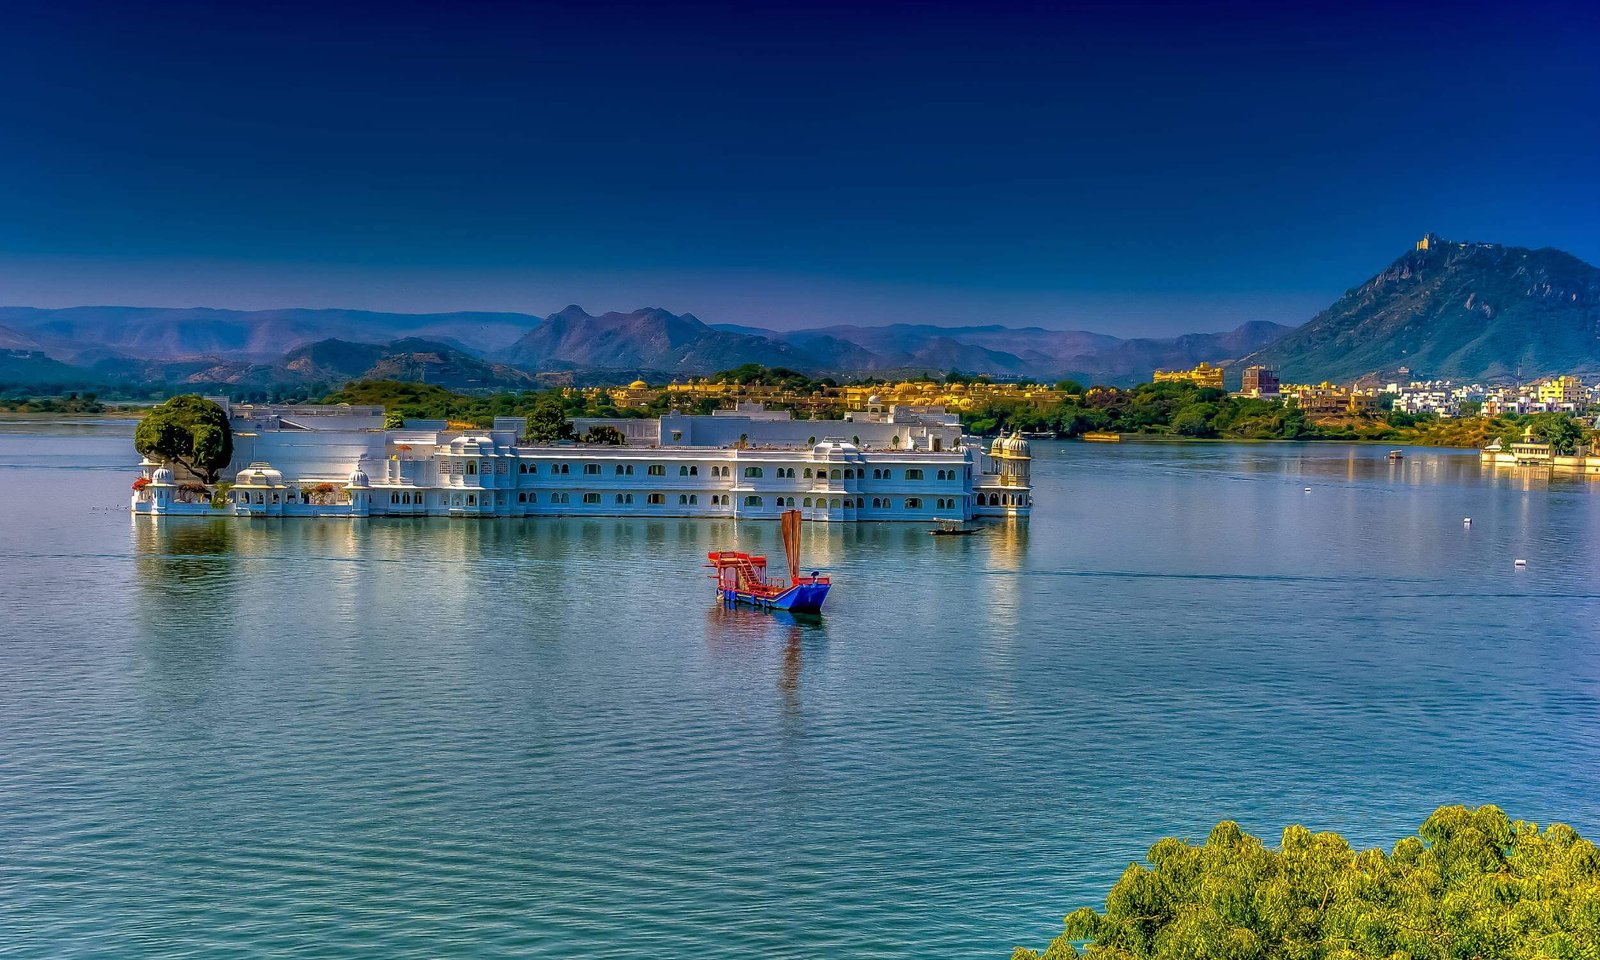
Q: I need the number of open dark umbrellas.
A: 1